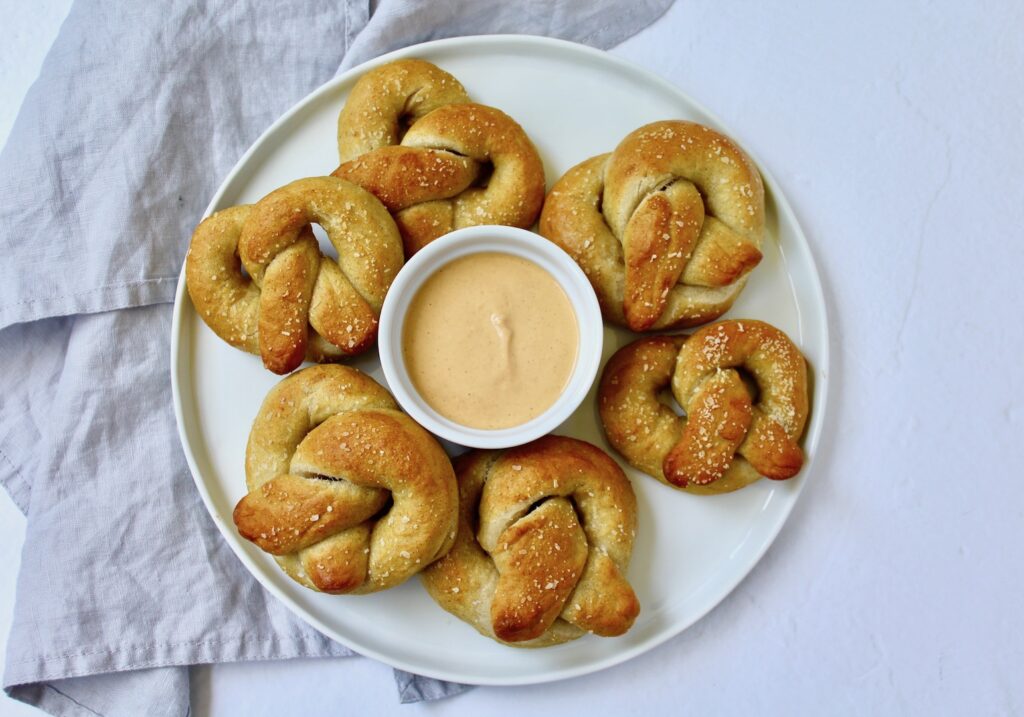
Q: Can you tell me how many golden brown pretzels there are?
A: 6